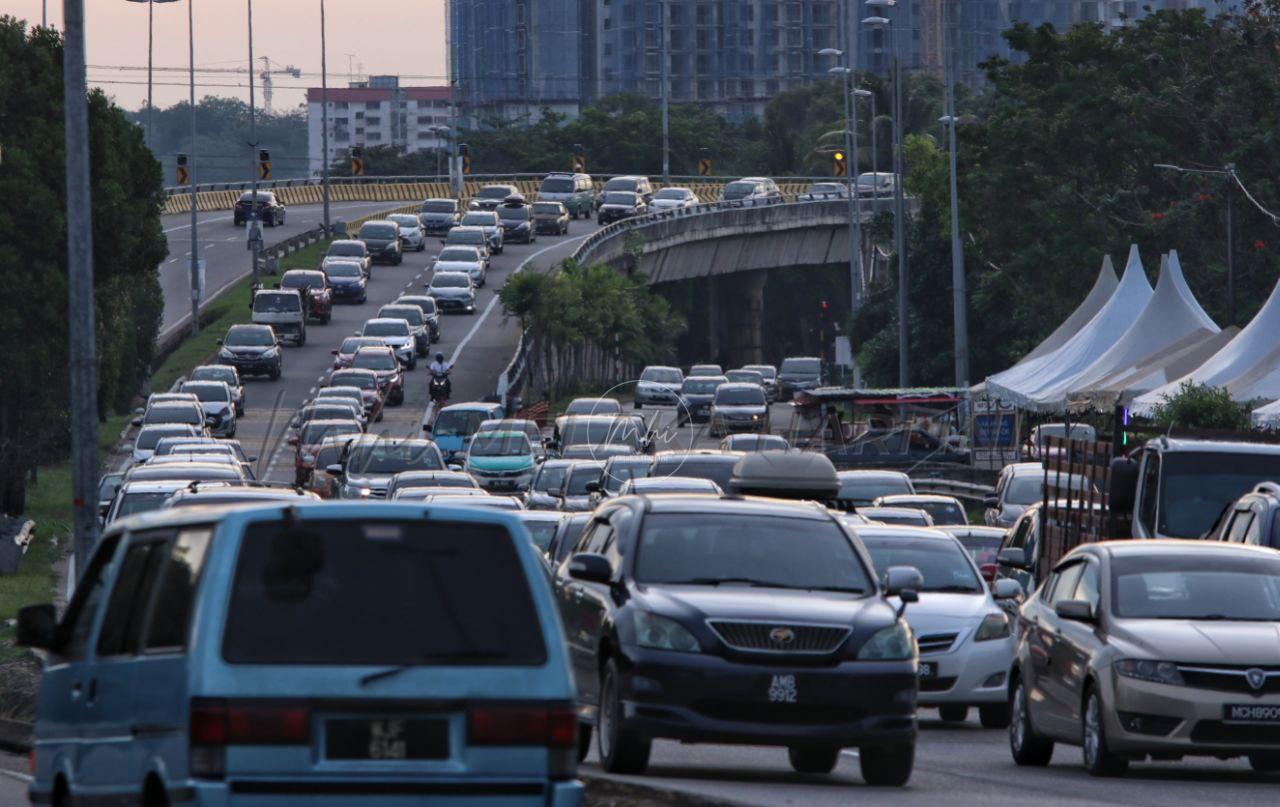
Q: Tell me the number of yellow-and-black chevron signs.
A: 7